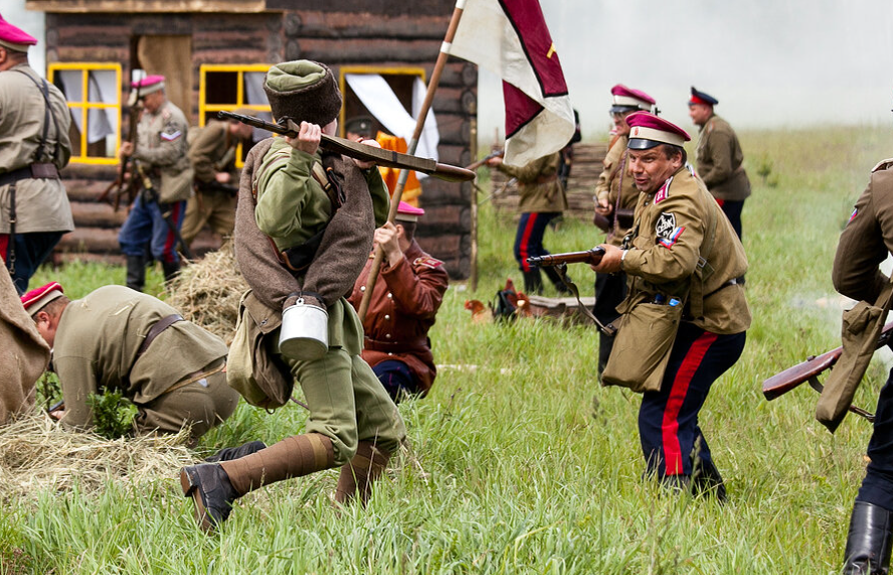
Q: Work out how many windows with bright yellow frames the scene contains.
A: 3